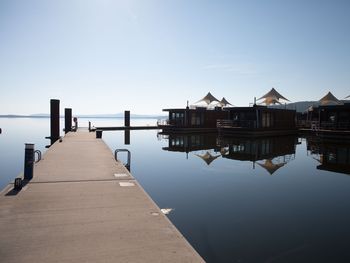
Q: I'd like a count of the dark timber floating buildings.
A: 3